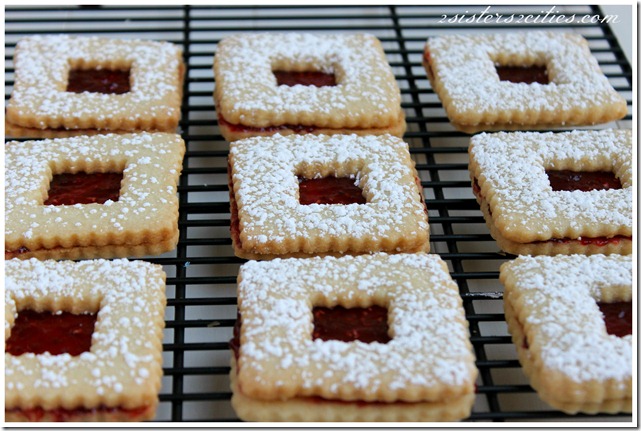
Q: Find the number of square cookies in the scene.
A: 9